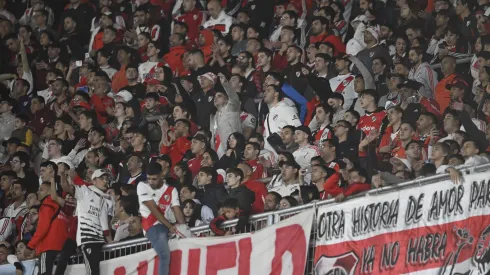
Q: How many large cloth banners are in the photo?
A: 2